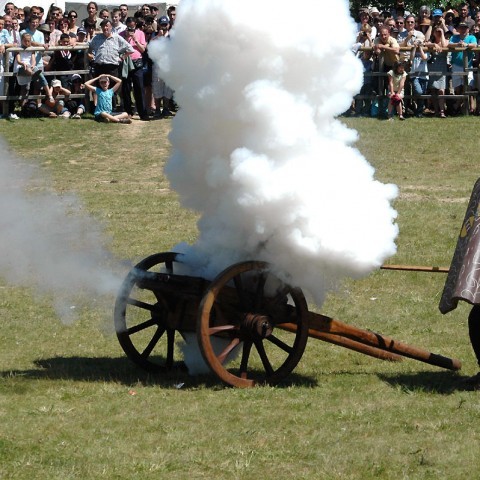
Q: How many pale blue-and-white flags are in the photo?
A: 0